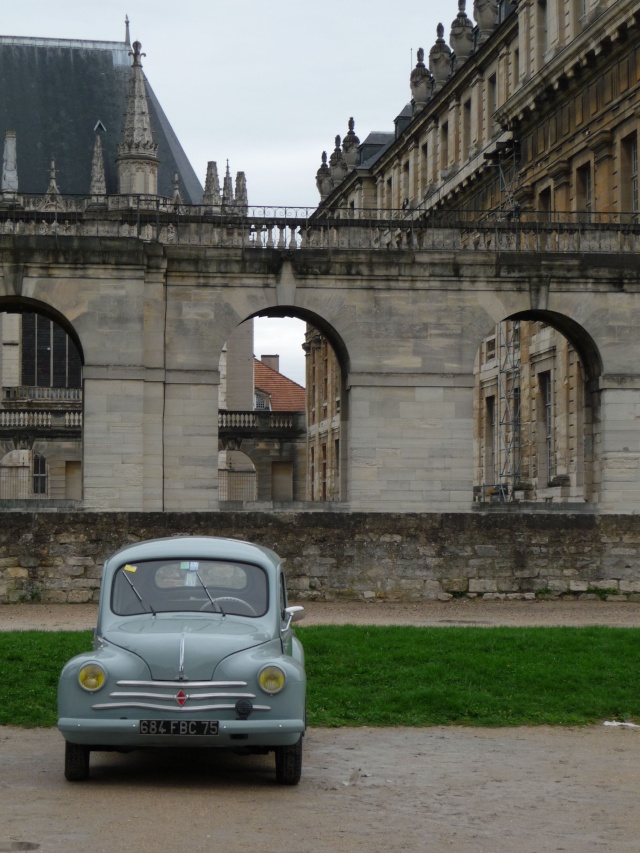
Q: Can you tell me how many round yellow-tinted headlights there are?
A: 2